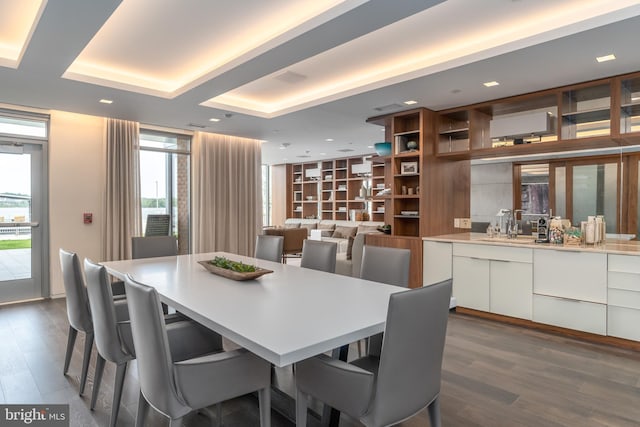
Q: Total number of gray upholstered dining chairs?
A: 8